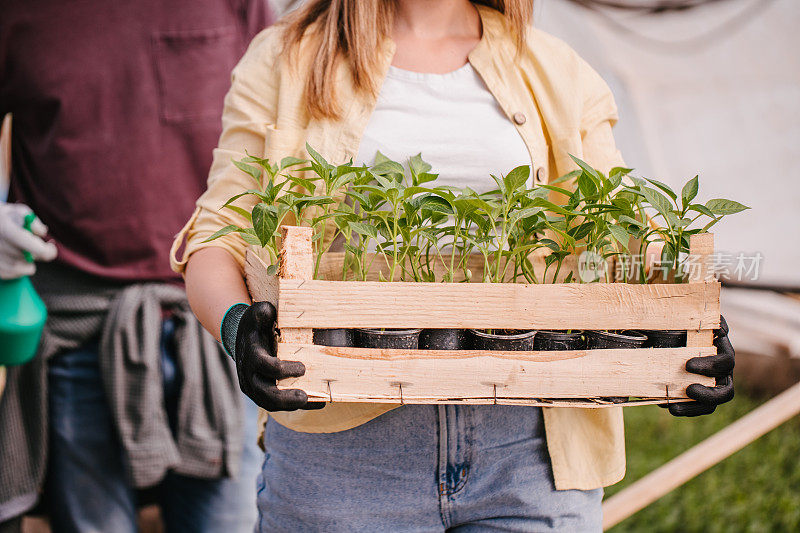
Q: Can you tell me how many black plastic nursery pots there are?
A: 7